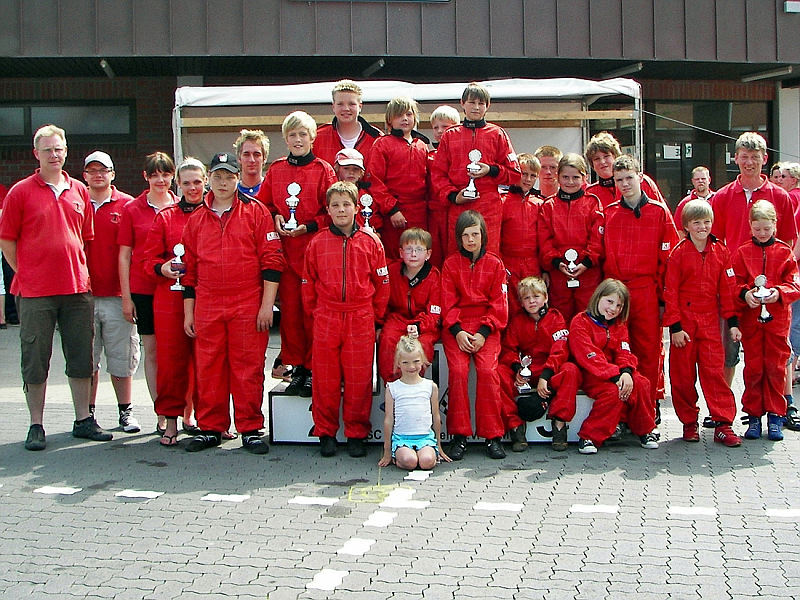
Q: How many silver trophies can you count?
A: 7